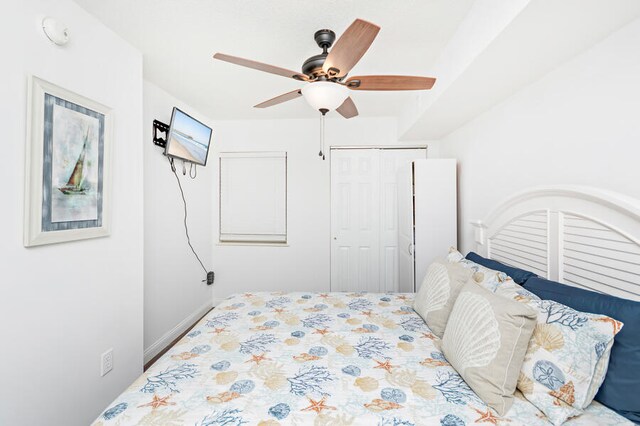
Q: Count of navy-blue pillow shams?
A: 2